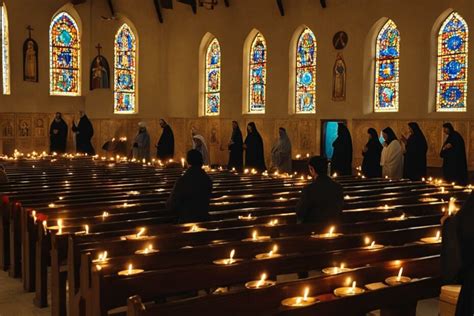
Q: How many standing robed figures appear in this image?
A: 13